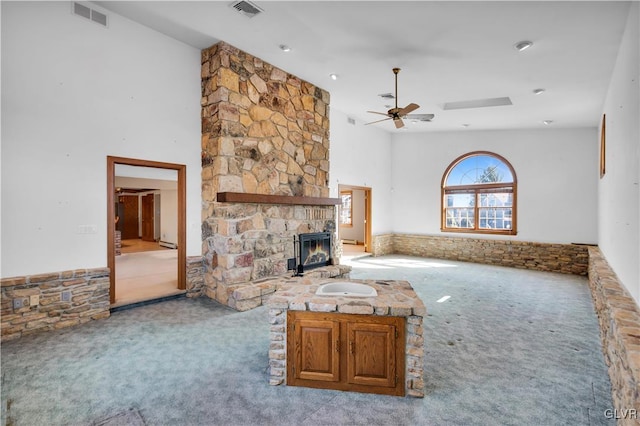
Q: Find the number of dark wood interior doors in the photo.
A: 2